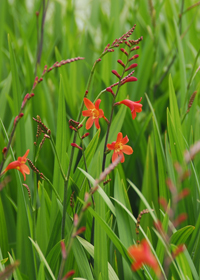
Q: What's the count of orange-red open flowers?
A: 5